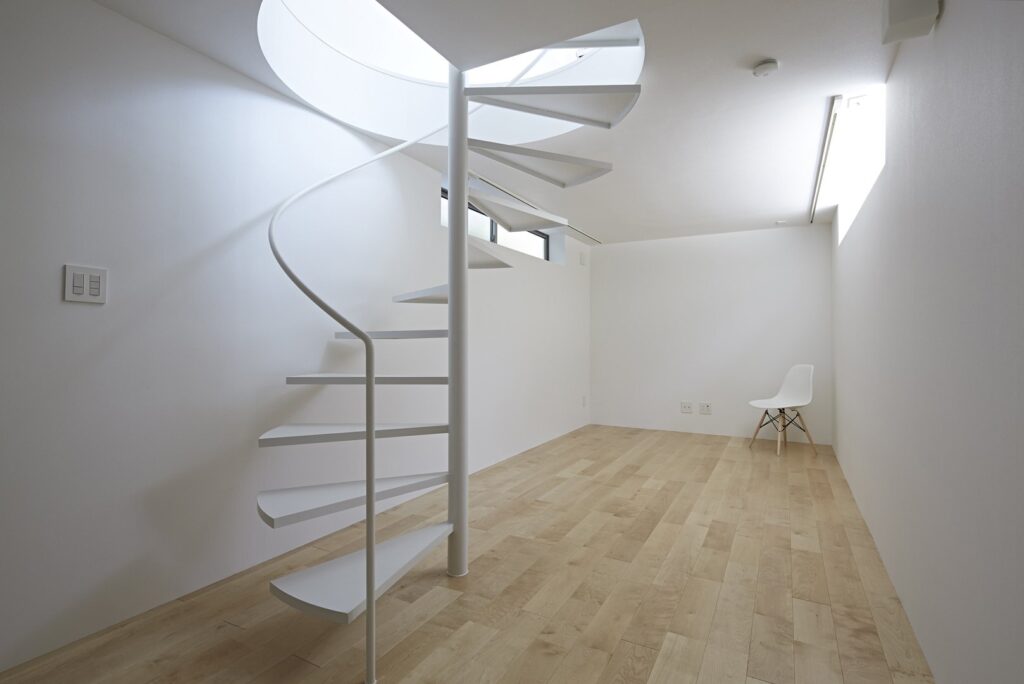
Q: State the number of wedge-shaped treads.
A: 11